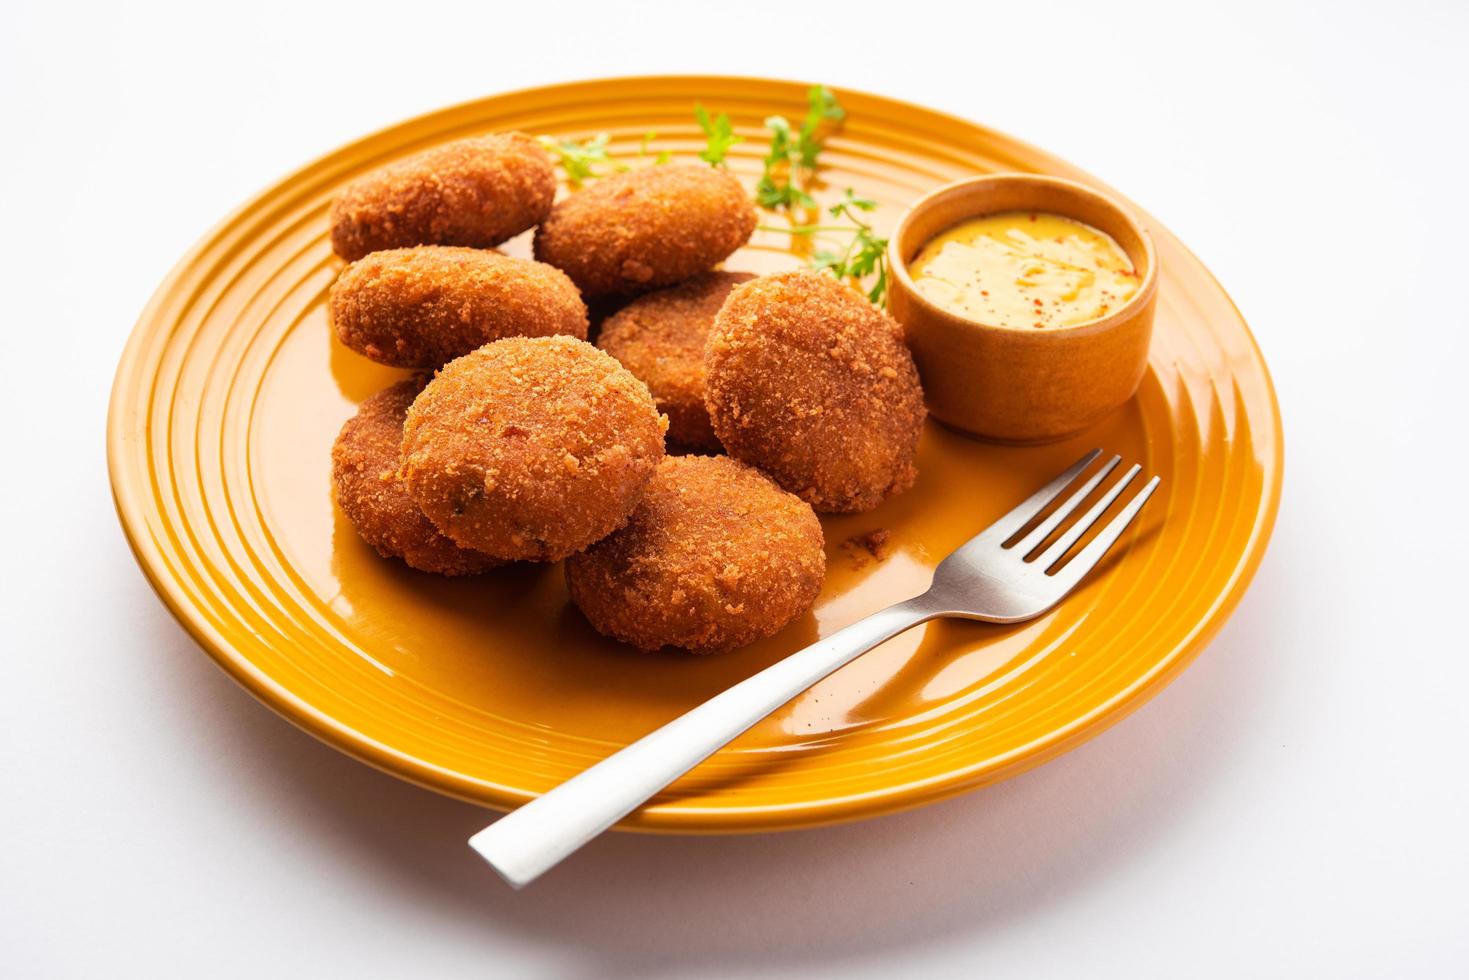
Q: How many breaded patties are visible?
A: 8